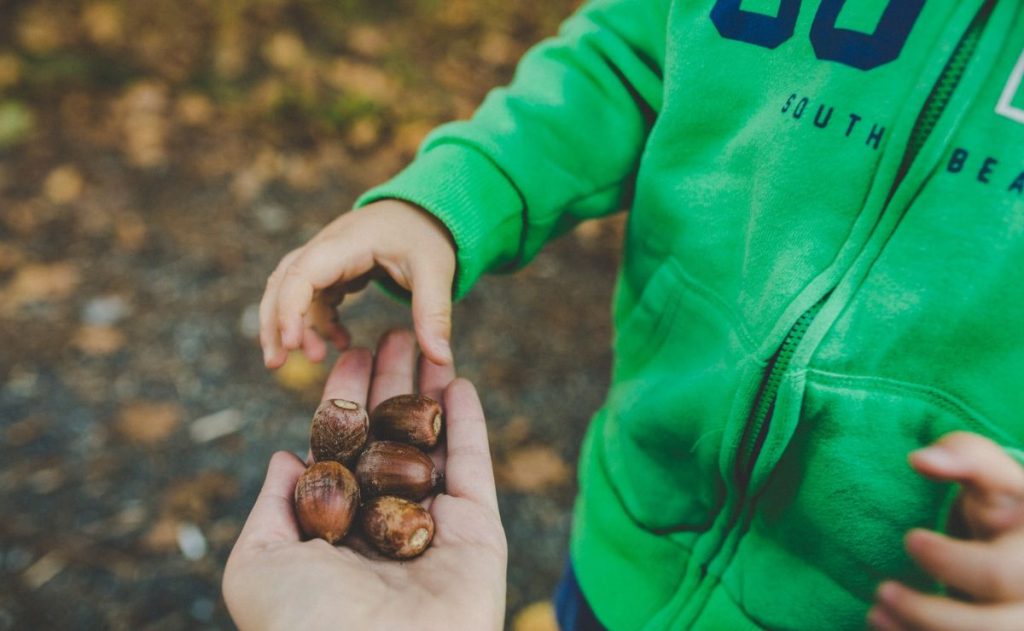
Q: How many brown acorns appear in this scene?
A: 5